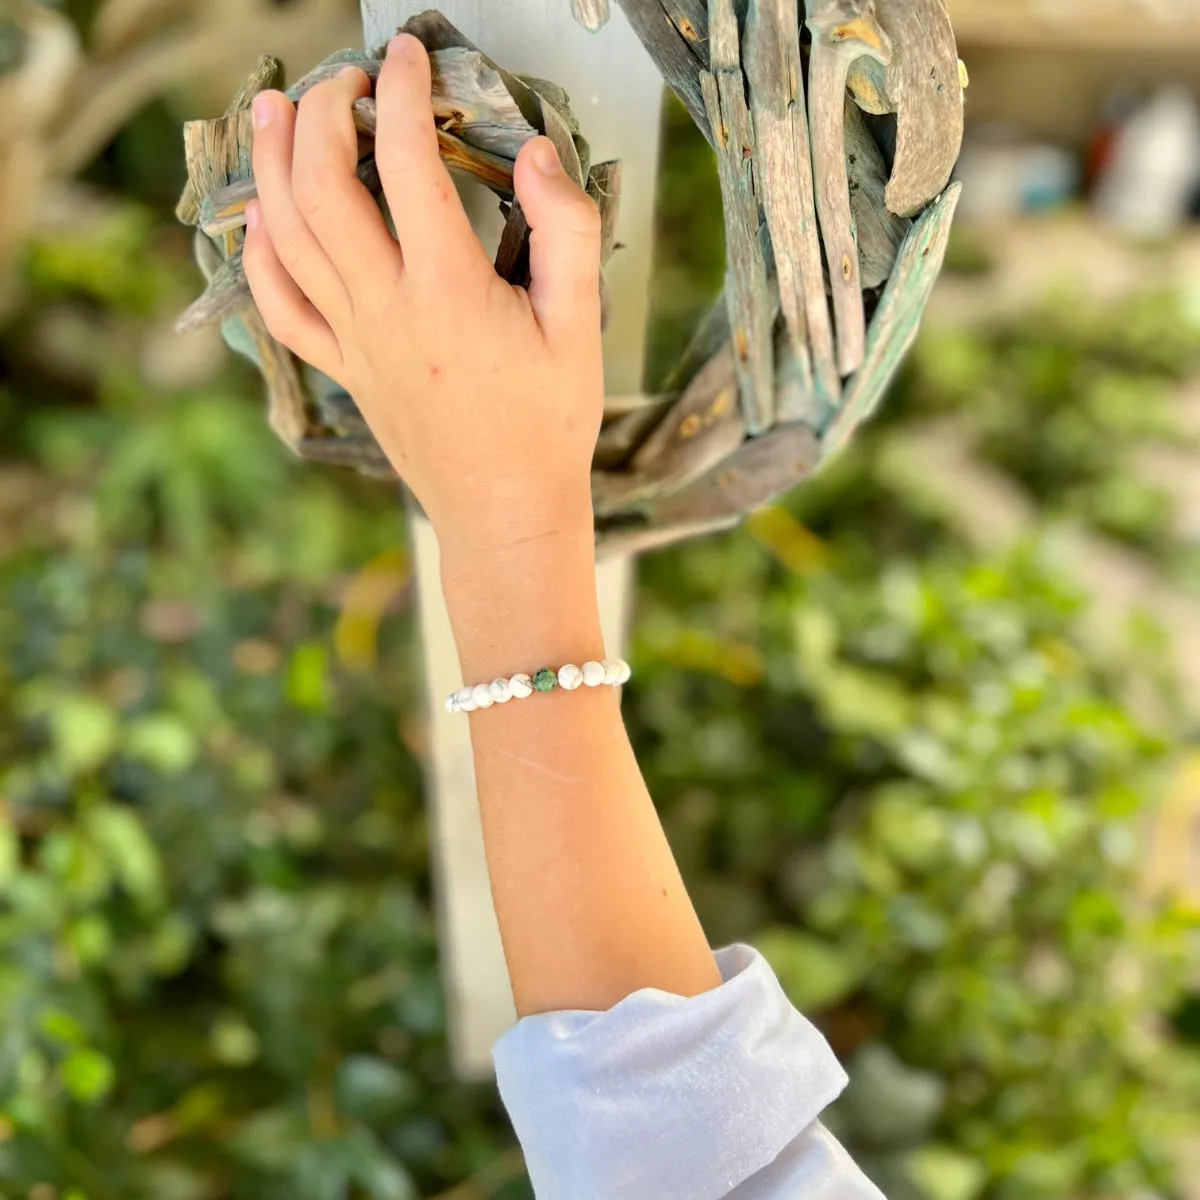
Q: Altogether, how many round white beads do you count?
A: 9